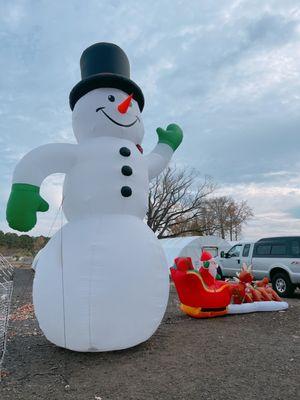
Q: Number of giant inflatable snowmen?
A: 1